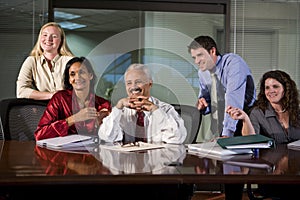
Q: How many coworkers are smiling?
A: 5